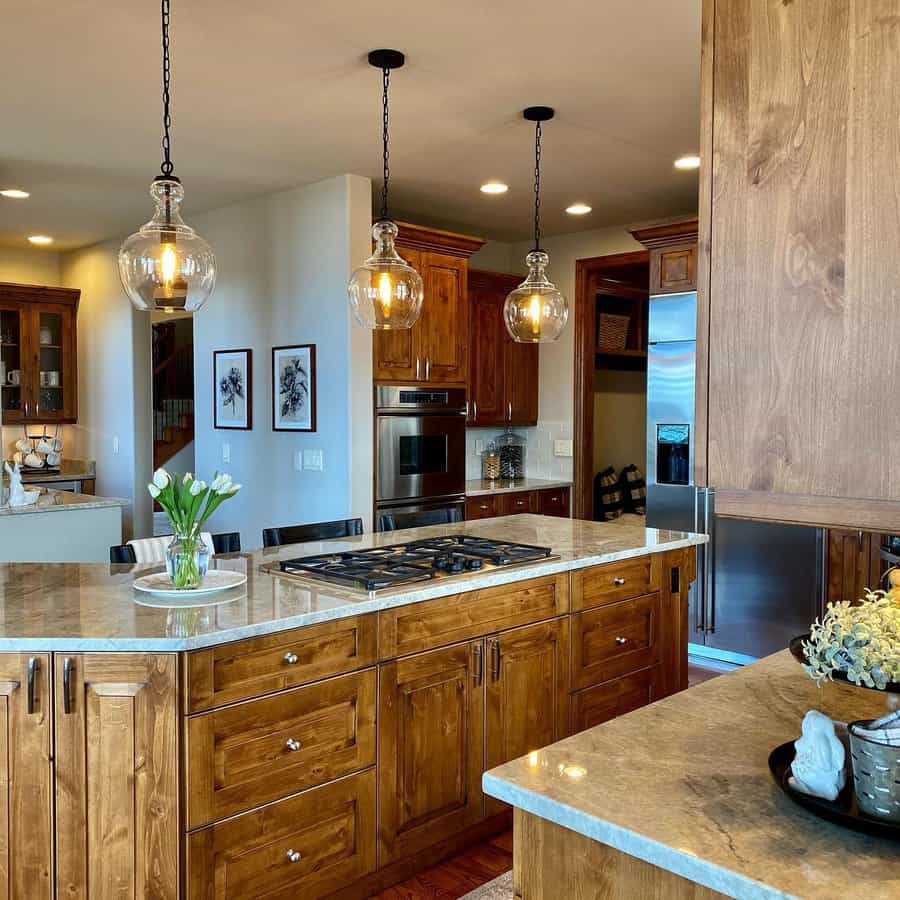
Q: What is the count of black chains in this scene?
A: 3